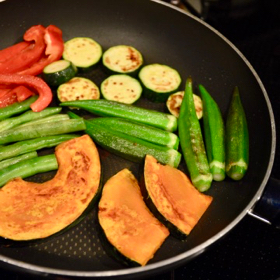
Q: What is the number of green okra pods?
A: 6